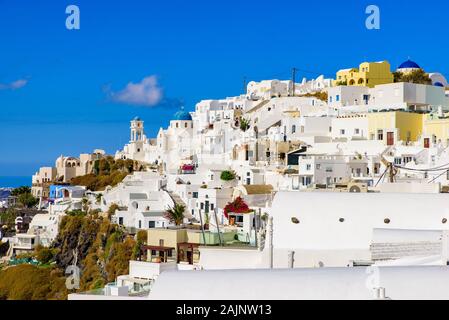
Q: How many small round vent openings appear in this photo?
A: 4